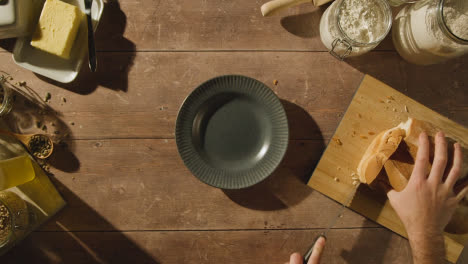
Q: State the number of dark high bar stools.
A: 0